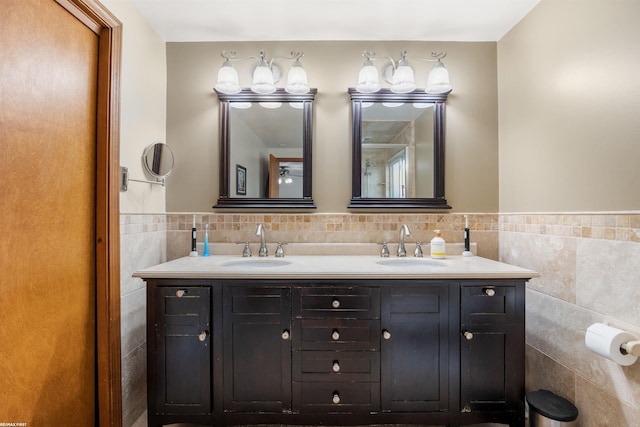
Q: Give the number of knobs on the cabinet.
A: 10